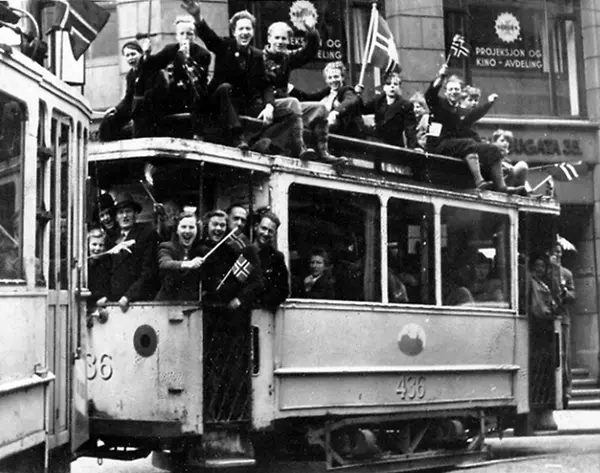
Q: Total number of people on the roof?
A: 10